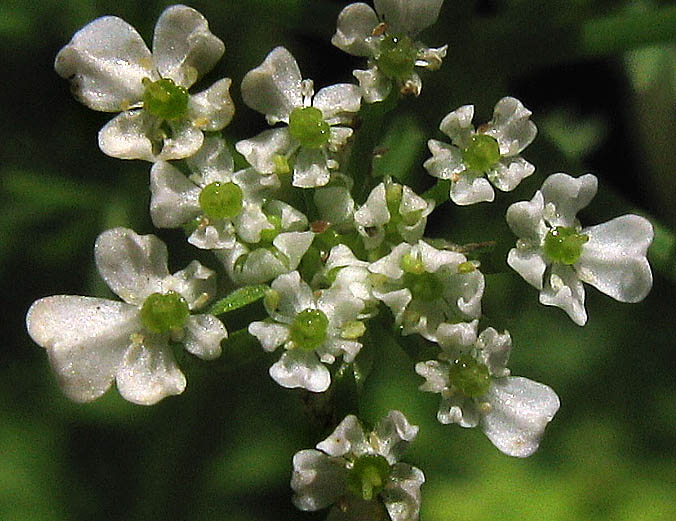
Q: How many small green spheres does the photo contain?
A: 11